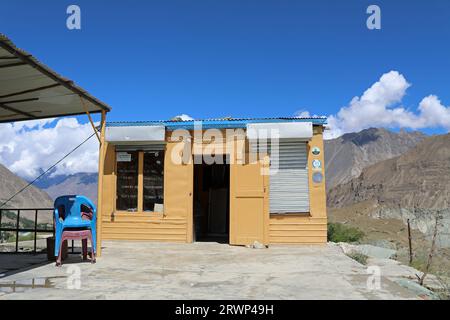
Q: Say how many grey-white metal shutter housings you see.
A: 2